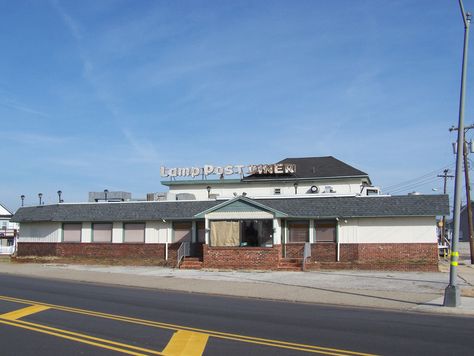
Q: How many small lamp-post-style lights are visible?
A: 6